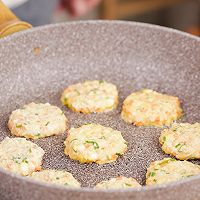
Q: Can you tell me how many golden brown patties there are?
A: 9